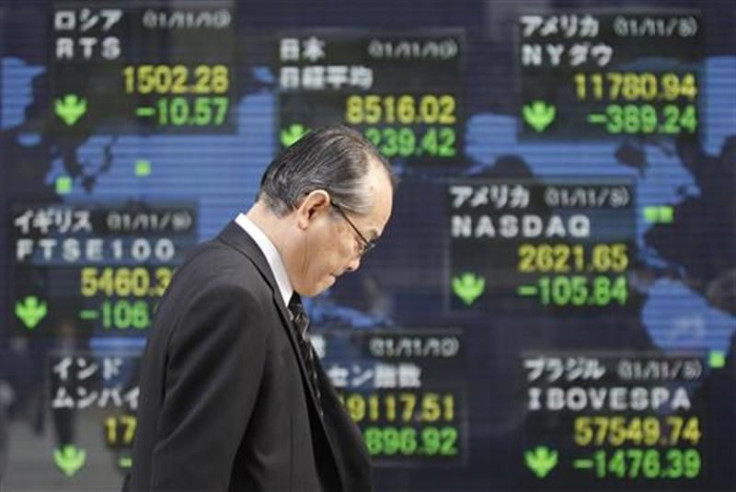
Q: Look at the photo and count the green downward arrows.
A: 7